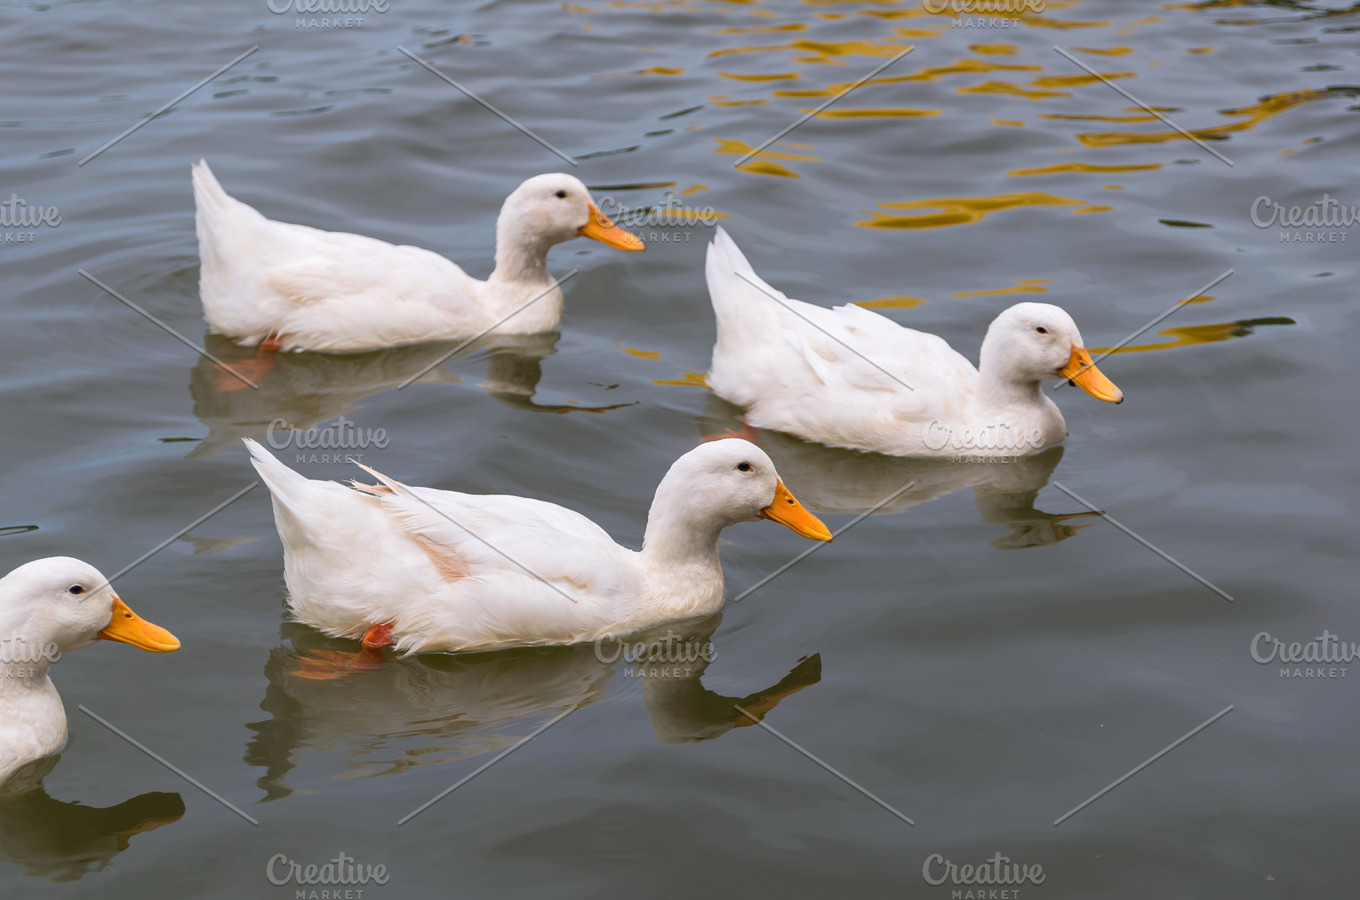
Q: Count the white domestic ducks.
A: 4